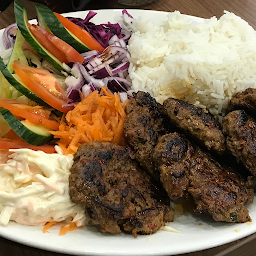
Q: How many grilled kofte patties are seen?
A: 6